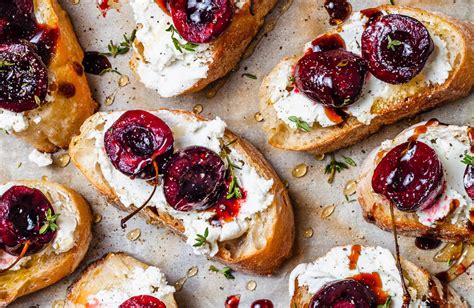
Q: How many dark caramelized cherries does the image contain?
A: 12